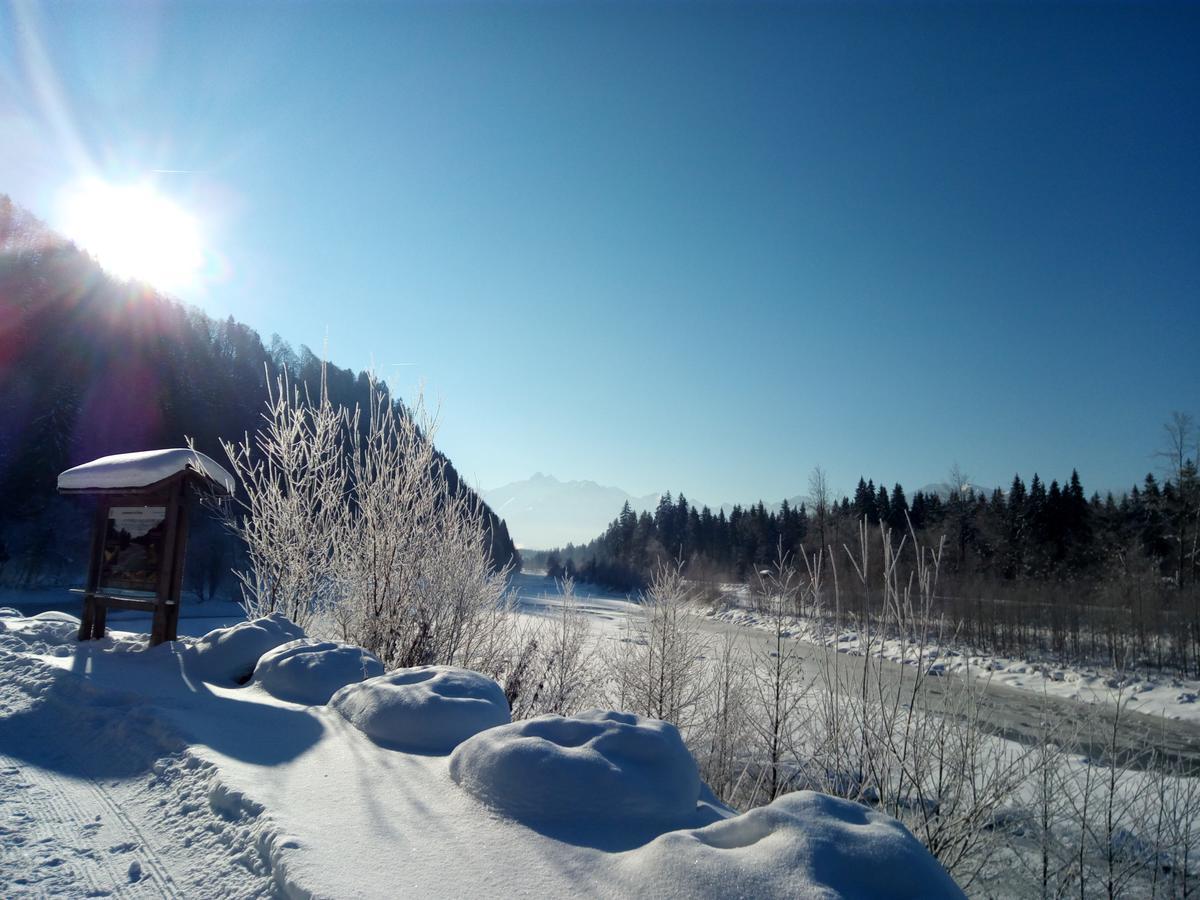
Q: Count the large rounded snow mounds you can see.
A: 5